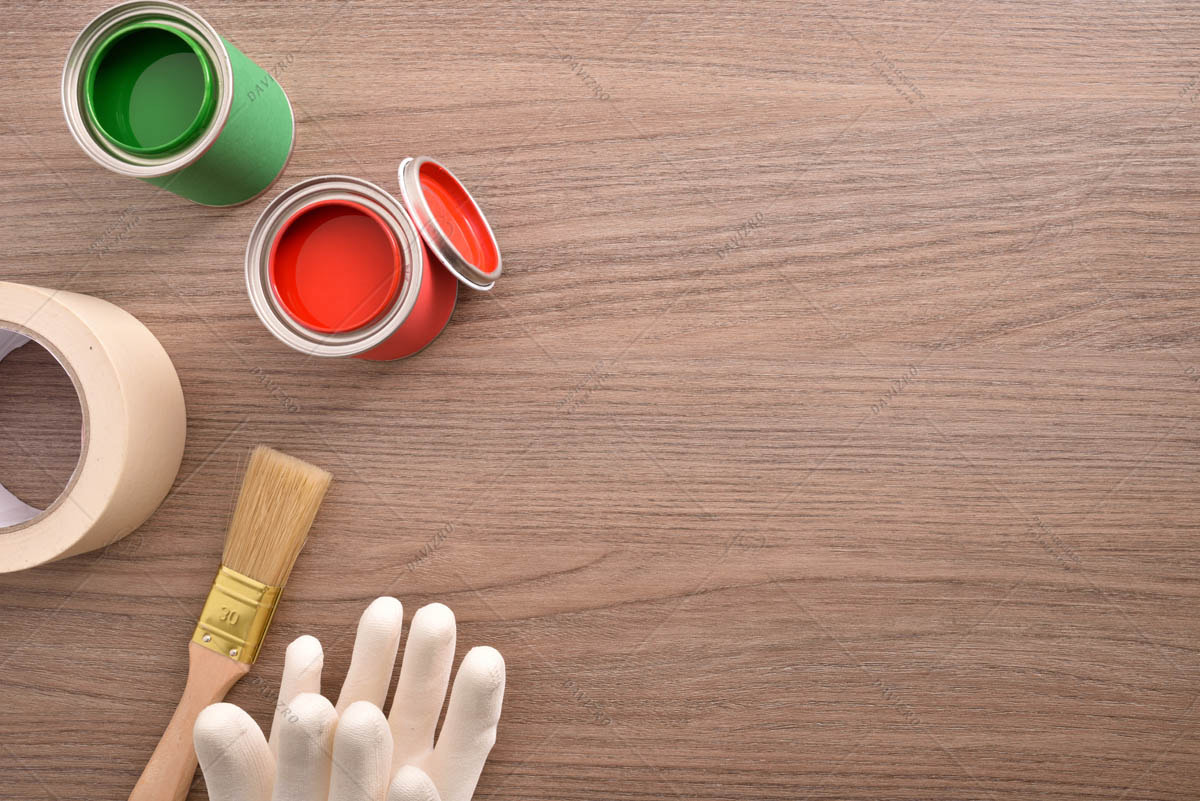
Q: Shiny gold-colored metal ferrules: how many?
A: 1